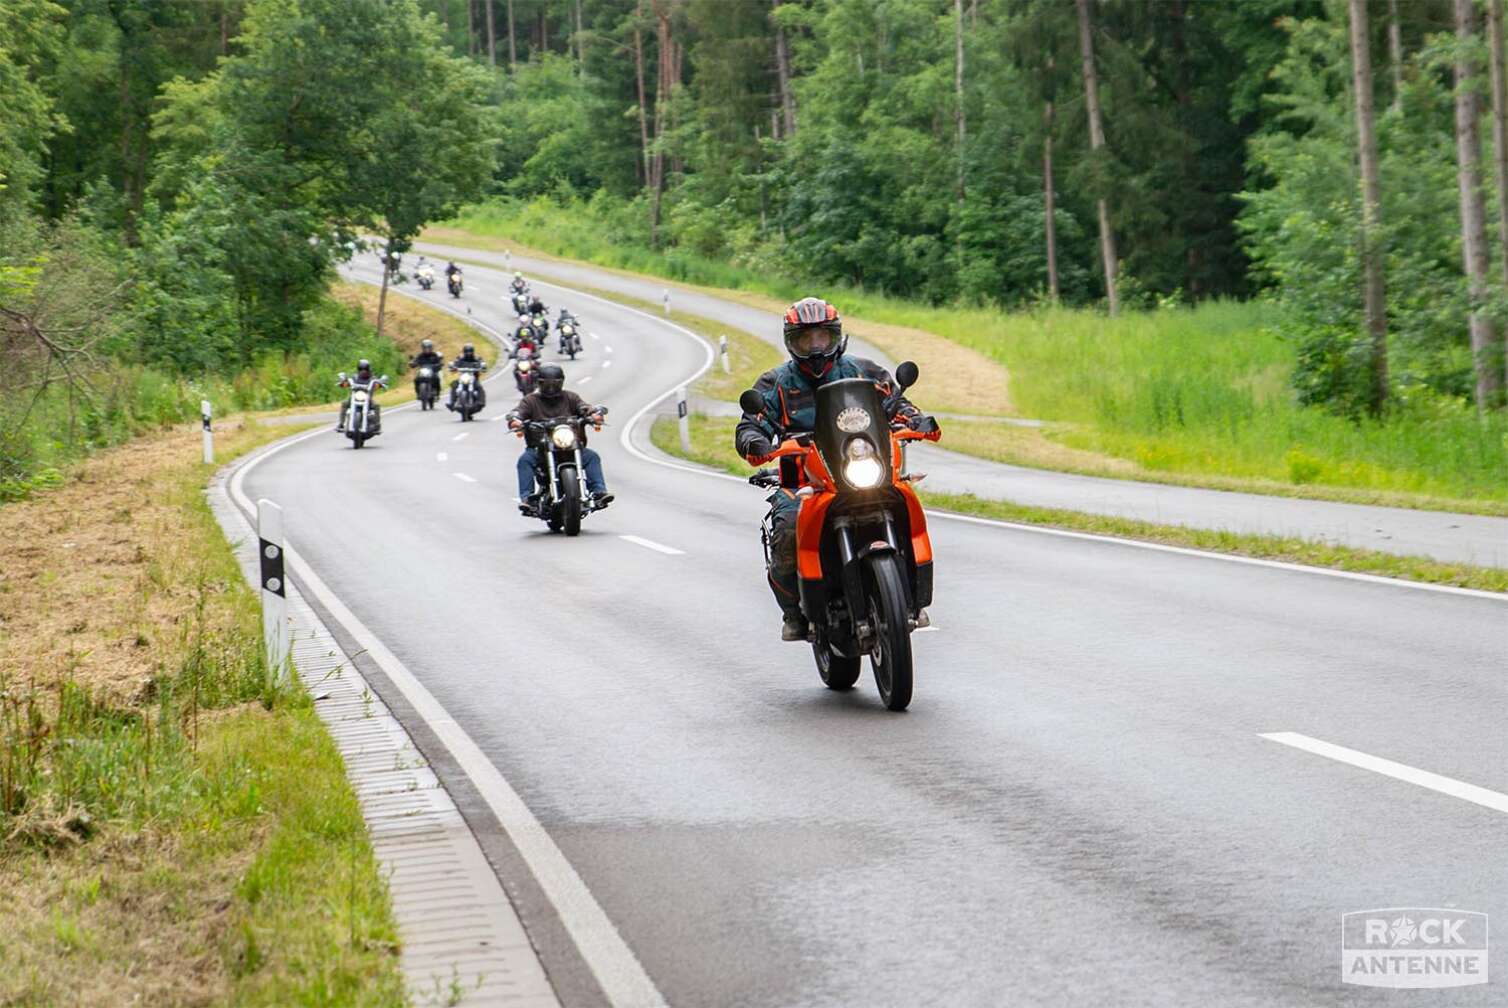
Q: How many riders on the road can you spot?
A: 13